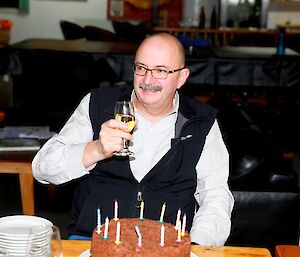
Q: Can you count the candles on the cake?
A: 11